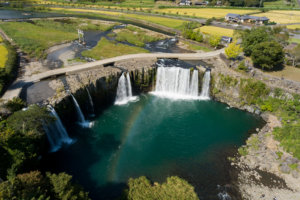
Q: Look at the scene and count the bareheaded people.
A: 0